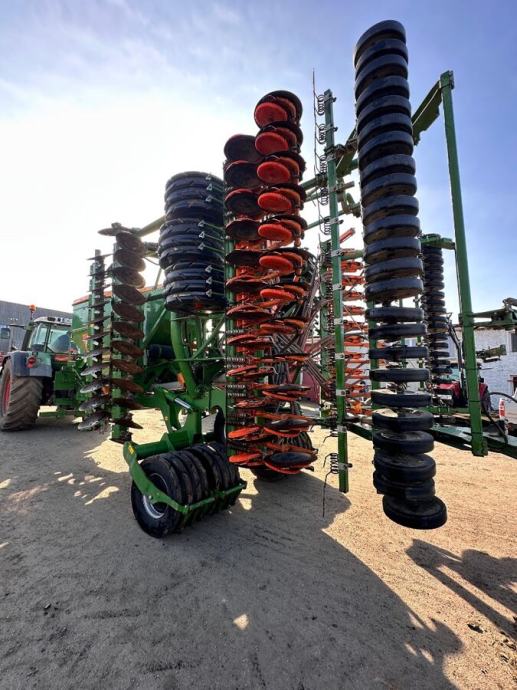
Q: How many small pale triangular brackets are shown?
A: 9